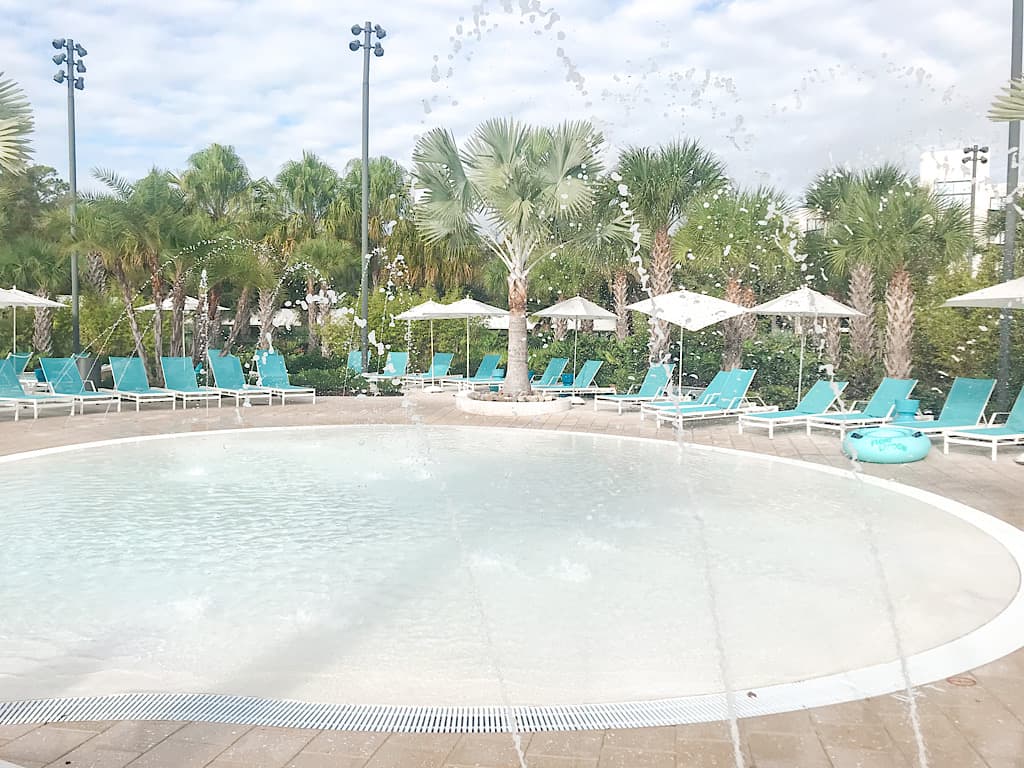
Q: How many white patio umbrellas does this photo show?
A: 8